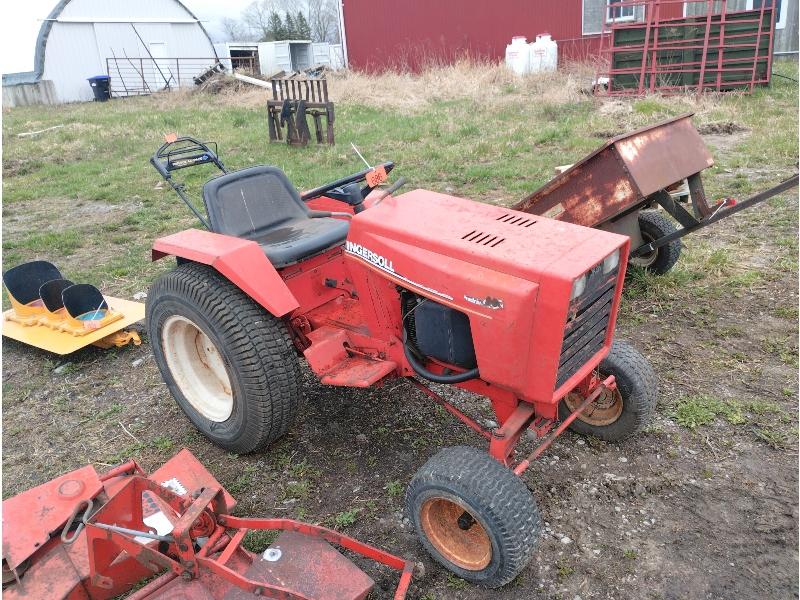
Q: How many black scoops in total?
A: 3